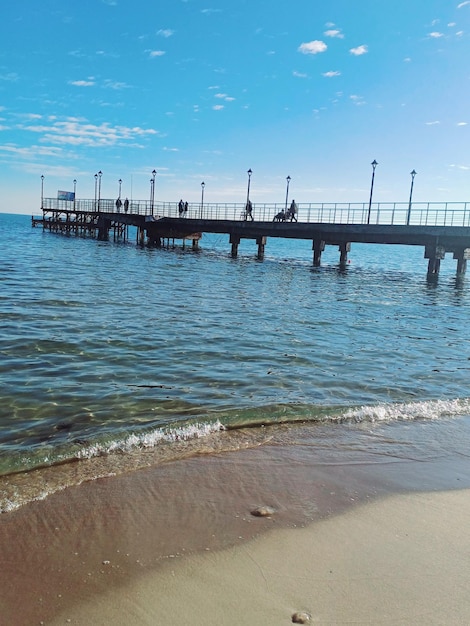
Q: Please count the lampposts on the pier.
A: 12